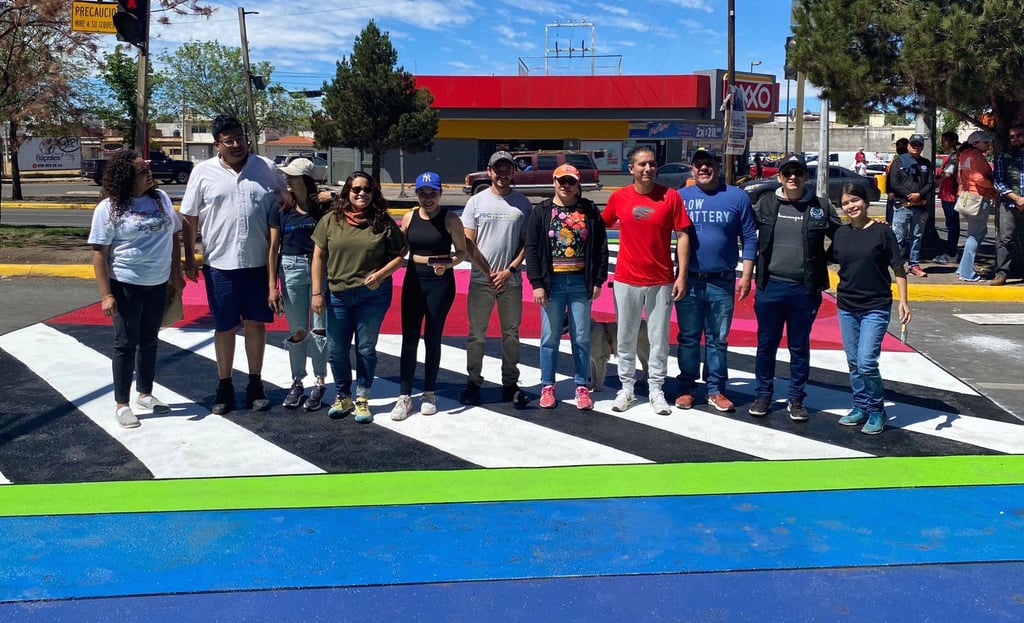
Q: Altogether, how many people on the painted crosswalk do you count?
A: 11